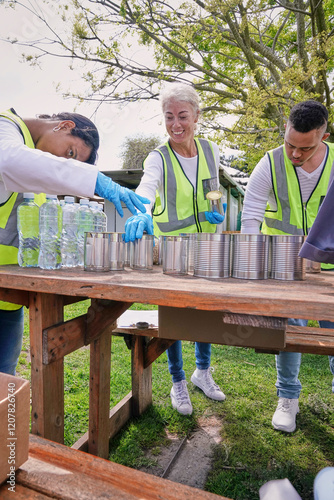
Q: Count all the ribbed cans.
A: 3